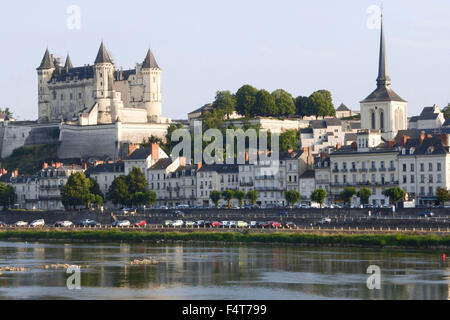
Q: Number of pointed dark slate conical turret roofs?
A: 4